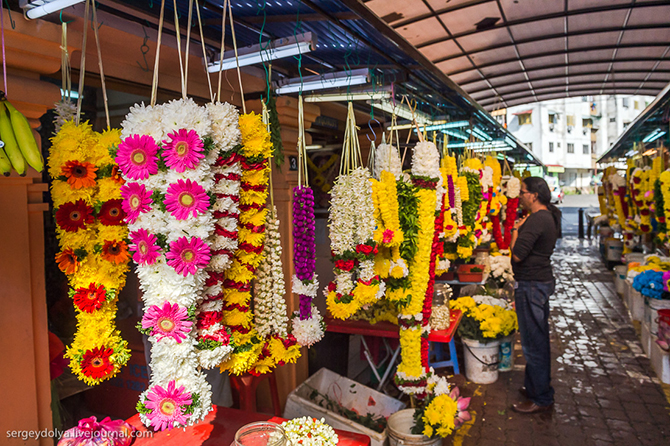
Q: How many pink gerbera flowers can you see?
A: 8